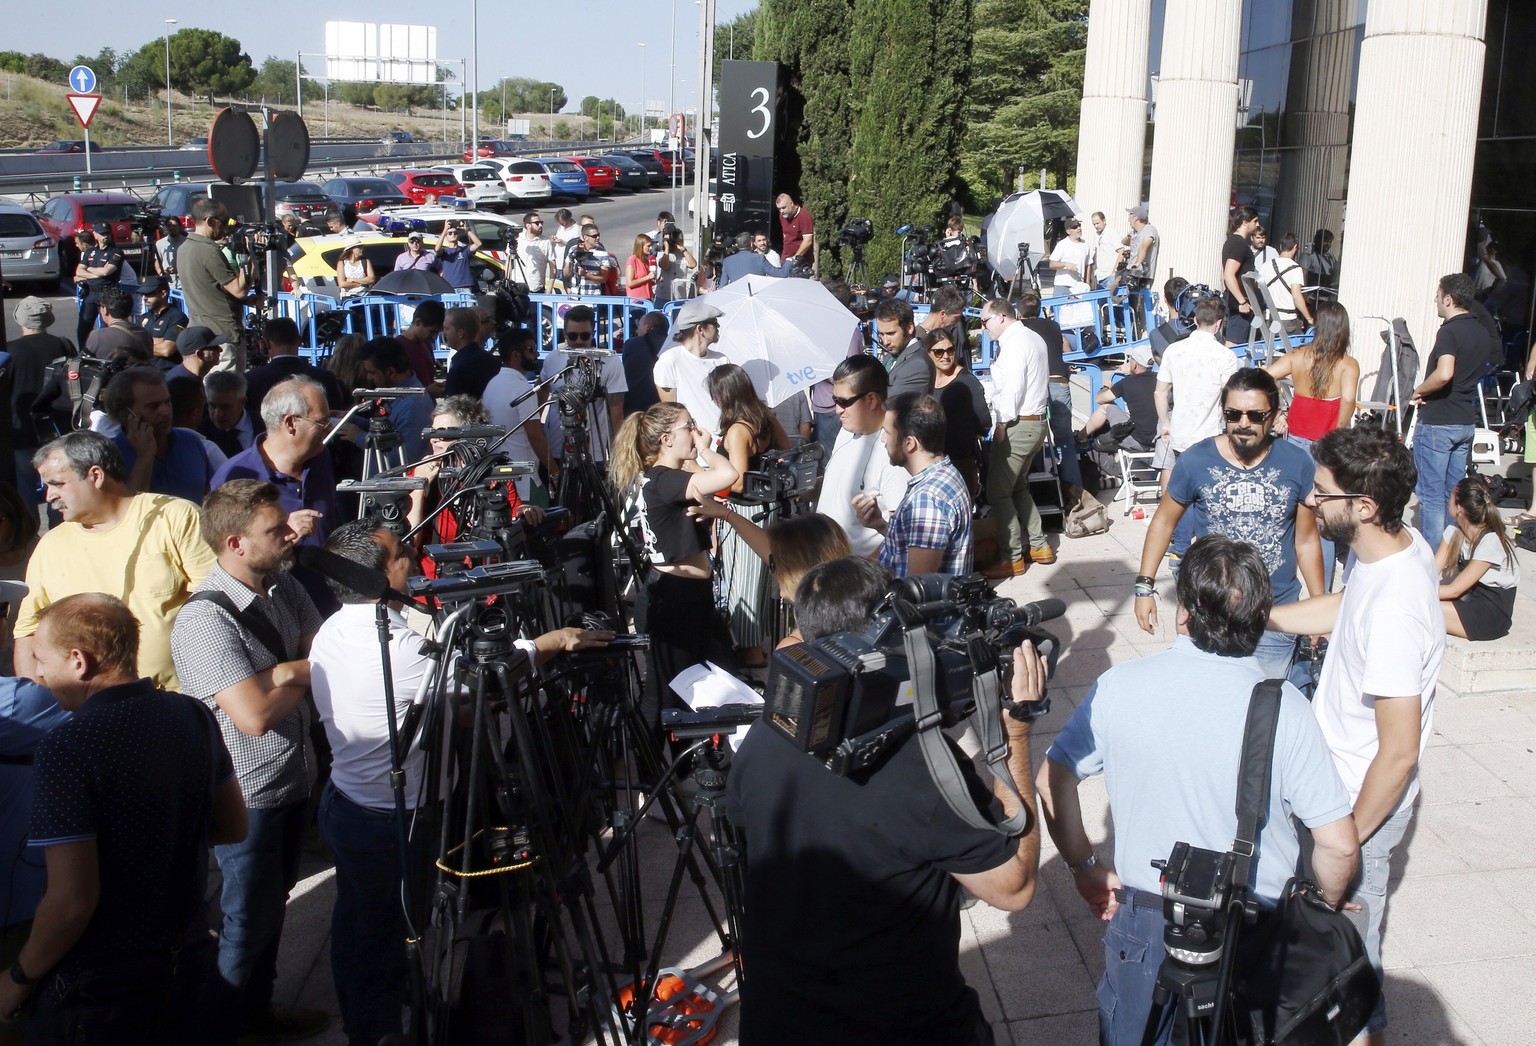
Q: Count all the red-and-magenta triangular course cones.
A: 0